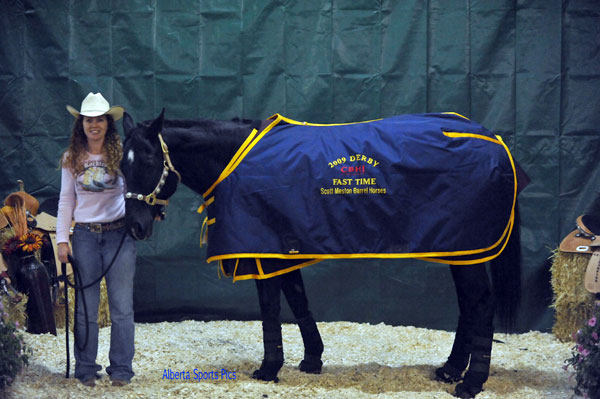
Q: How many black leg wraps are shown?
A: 4